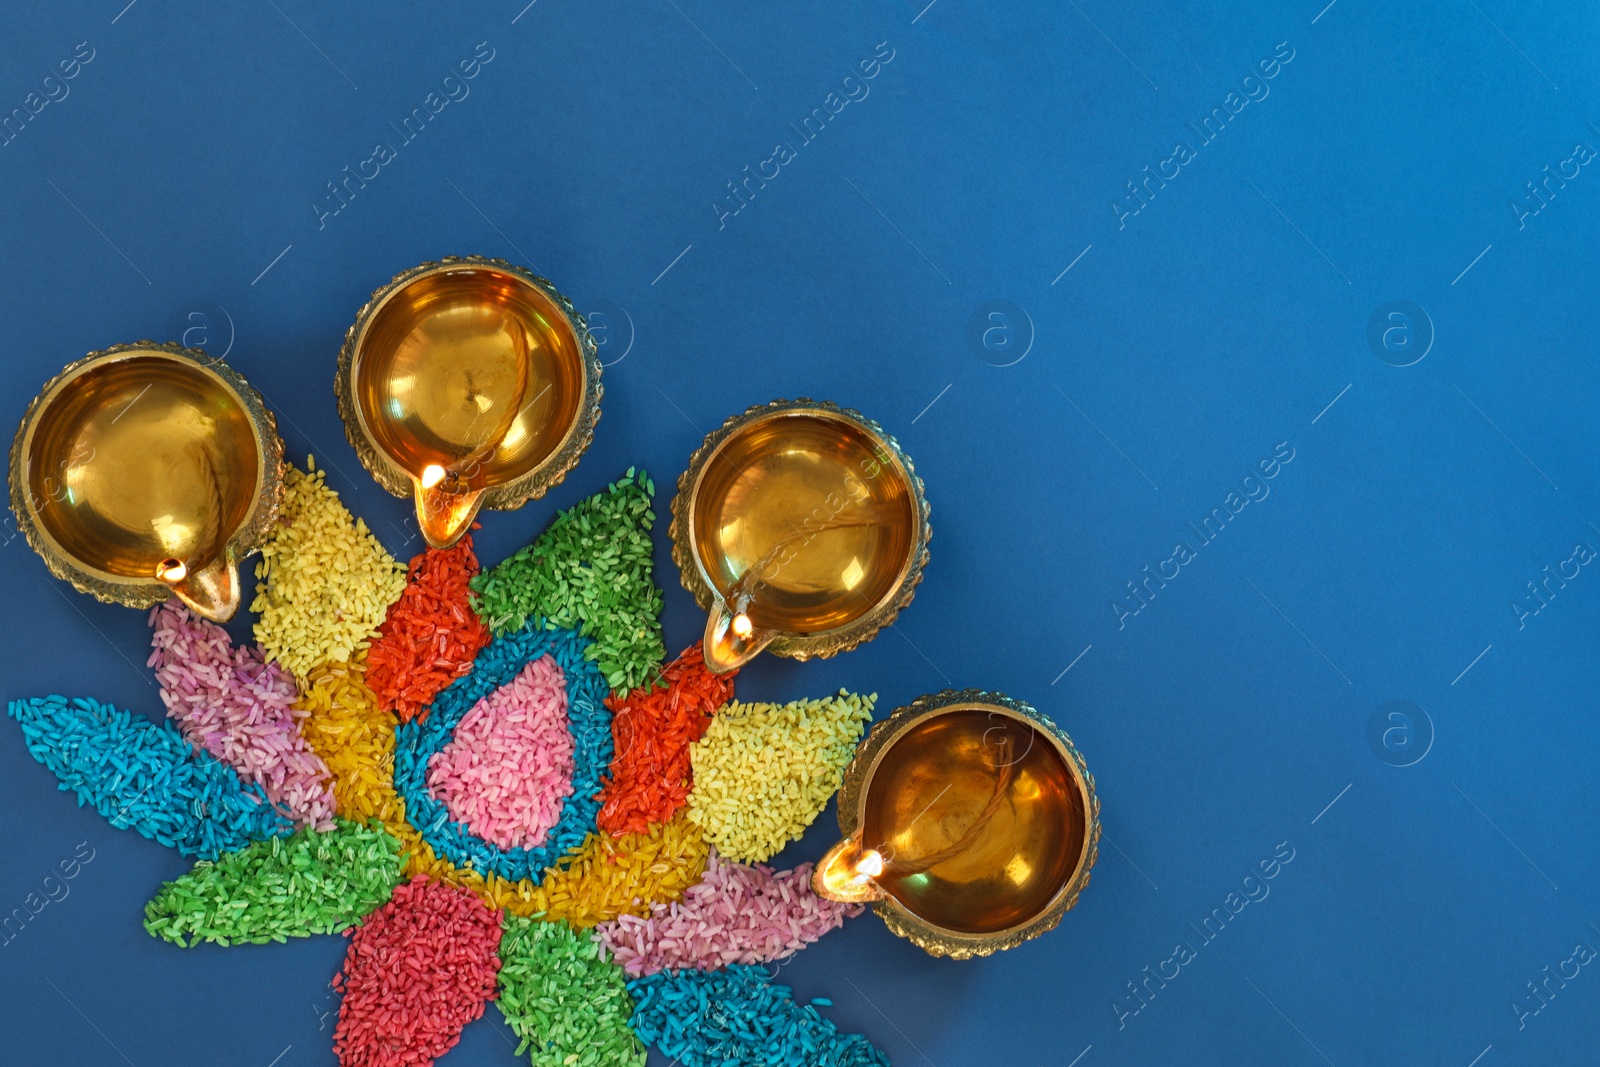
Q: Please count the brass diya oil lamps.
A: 4